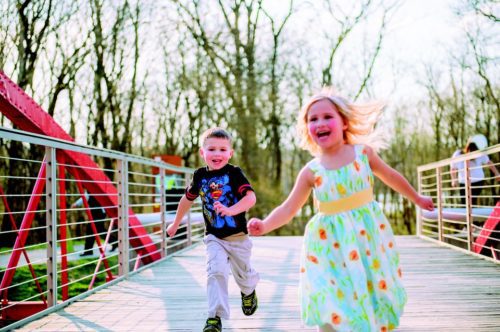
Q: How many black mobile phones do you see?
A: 0